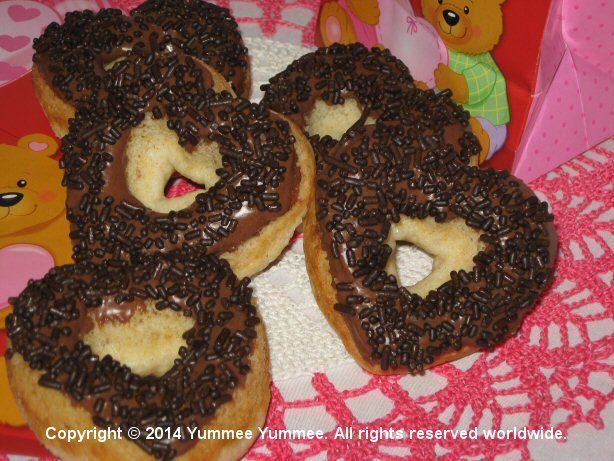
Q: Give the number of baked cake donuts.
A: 5